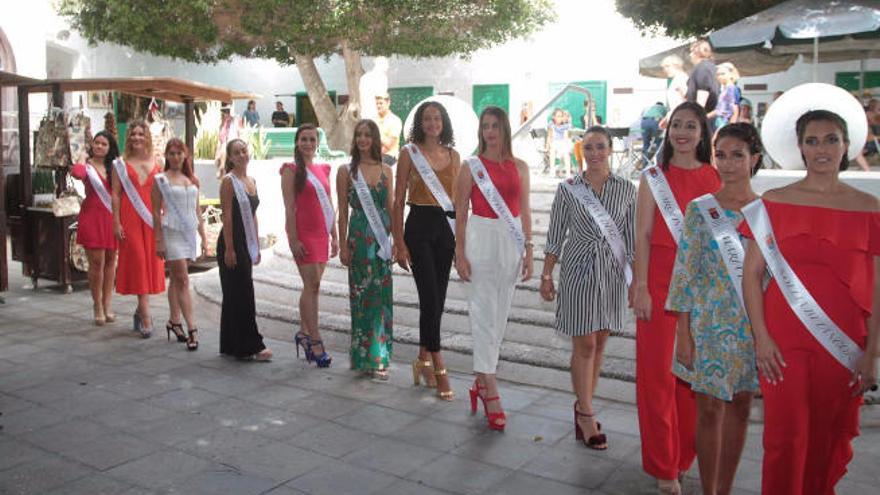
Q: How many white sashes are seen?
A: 12